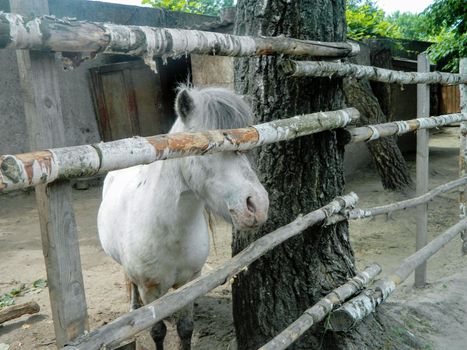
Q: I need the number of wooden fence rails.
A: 8